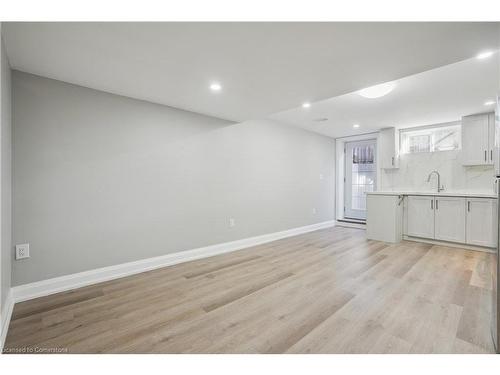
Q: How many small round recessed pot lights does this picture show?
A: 5